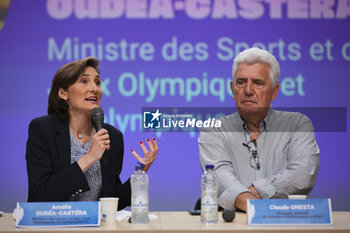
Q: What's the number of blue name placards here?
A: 2